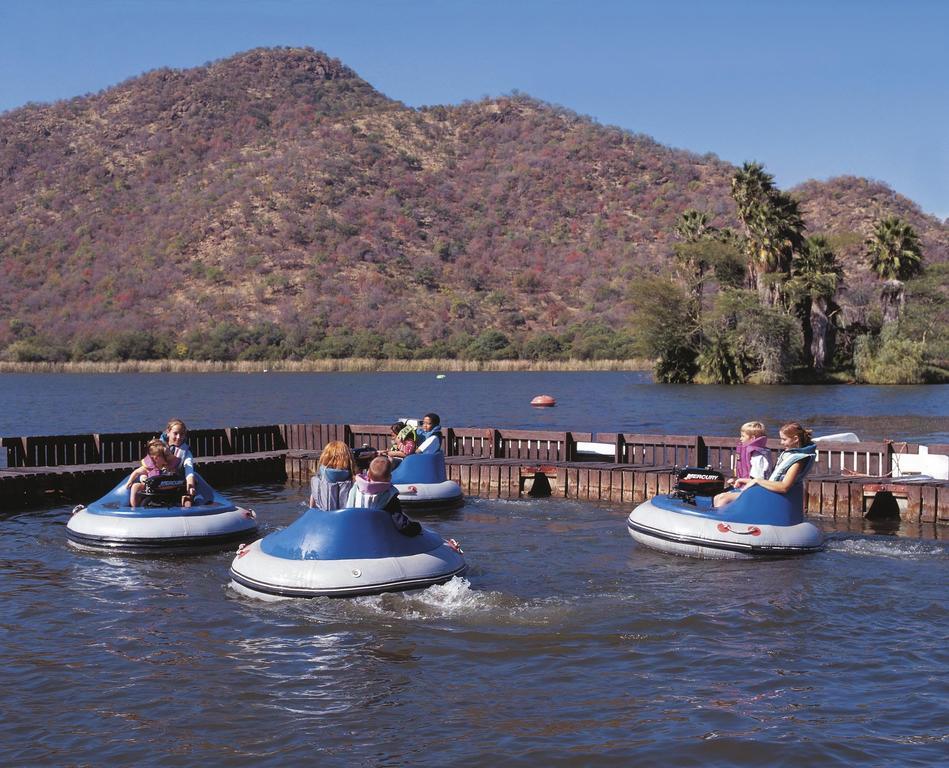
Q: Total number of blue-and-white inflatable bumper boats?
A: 4